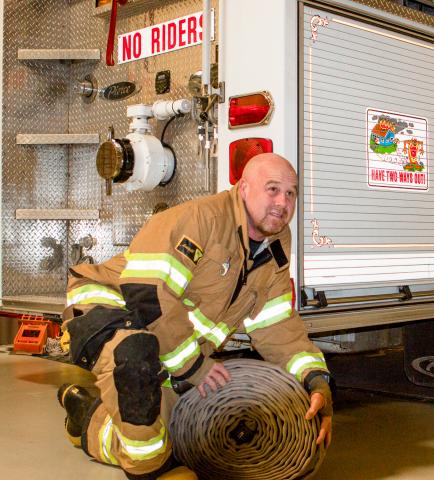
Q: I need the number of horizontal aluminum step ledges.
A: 3